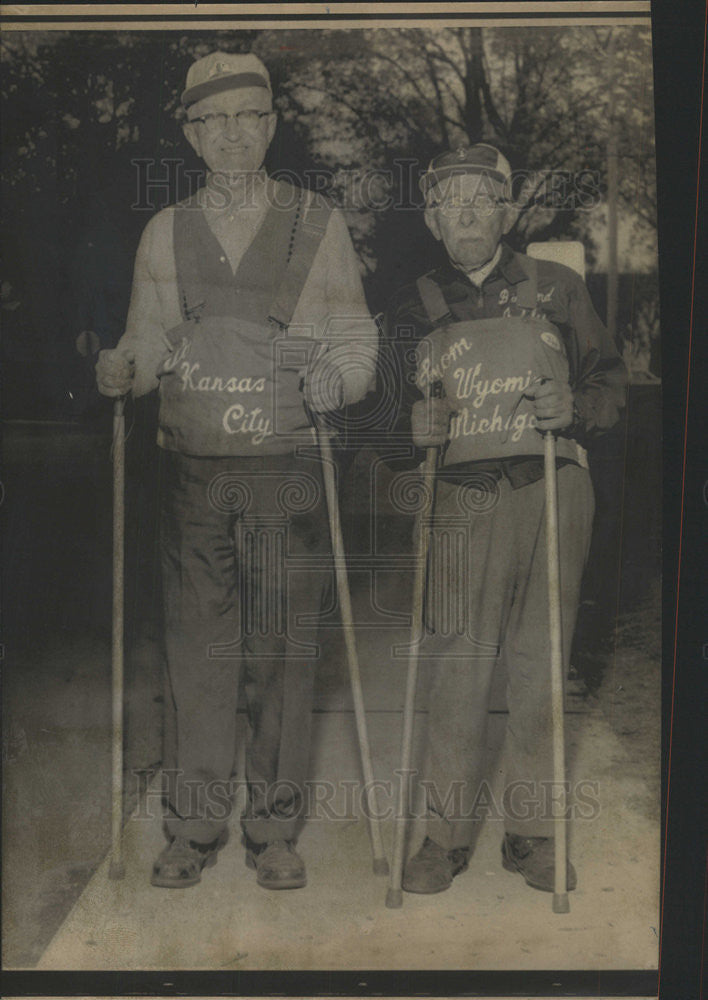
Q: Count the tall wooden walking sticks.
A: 4